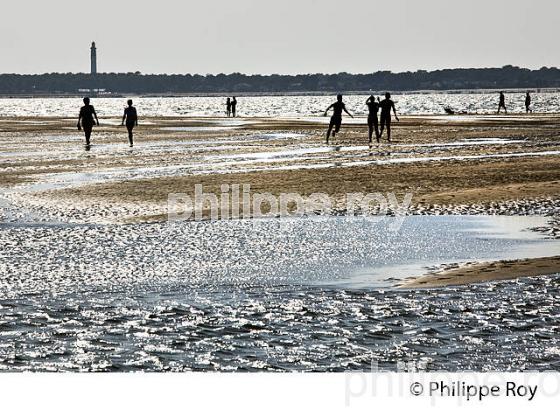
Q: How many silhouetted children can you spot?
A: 9